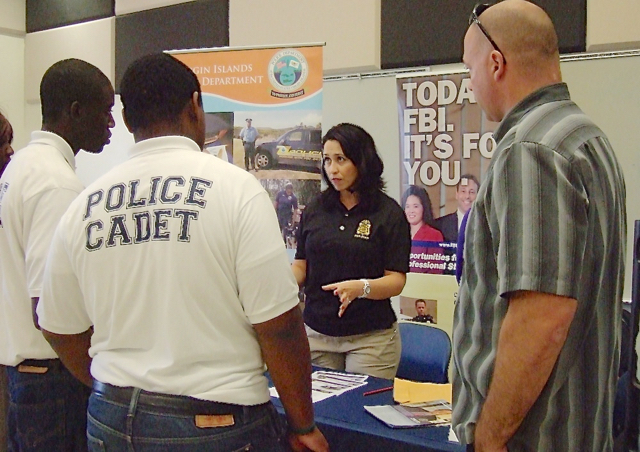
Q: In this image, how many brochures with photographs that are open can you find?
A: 1